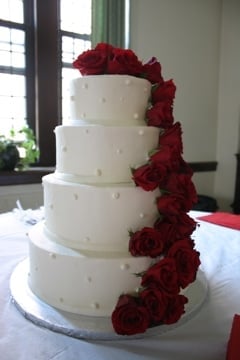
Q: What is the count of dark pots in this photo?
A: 1